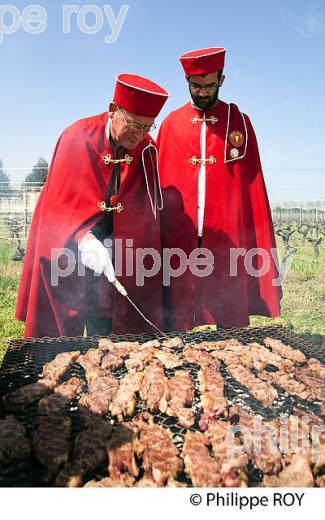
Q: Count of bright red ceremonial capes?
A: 2